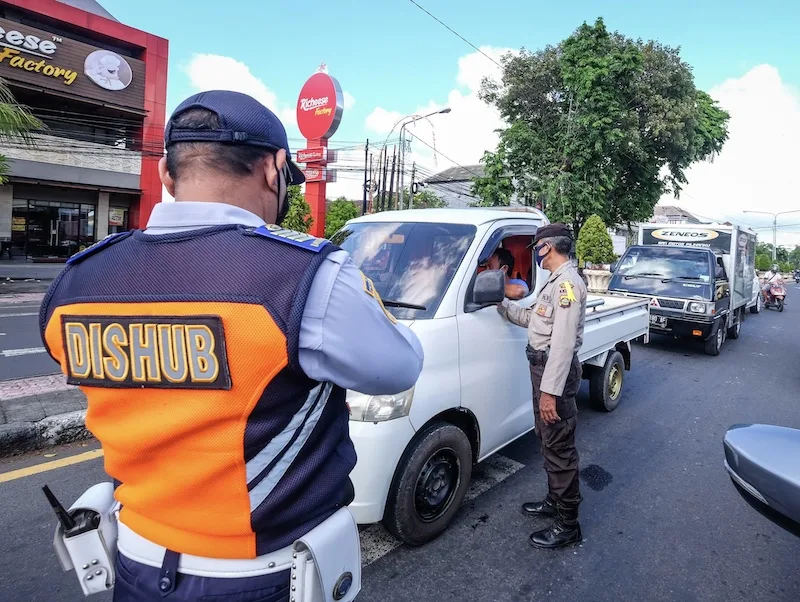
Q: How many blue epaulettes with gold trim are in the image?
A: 2